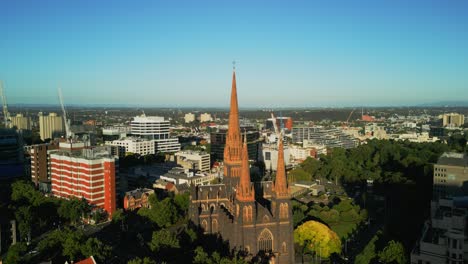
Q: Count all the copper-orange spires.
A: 3